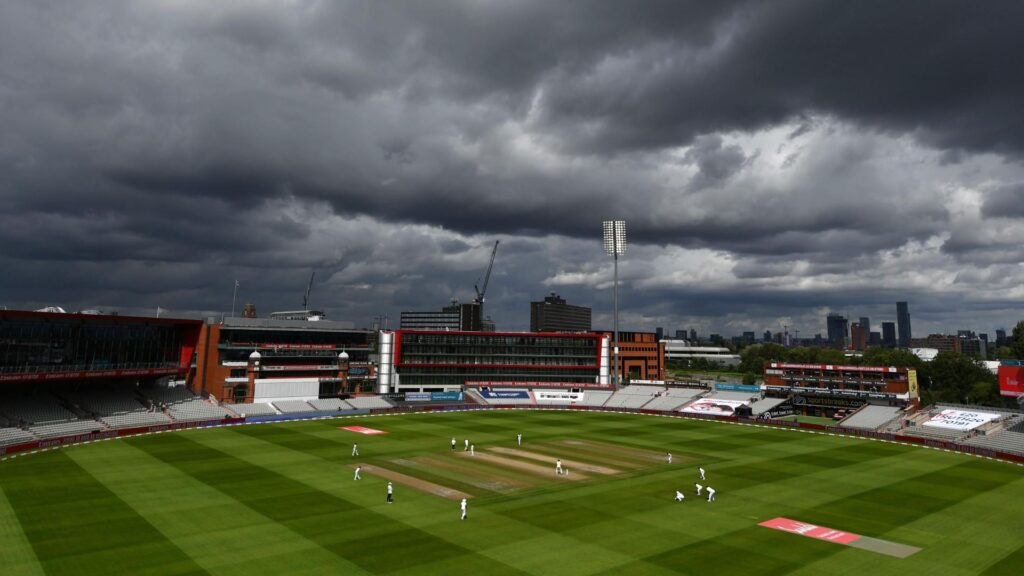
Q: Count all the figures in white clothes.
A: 14